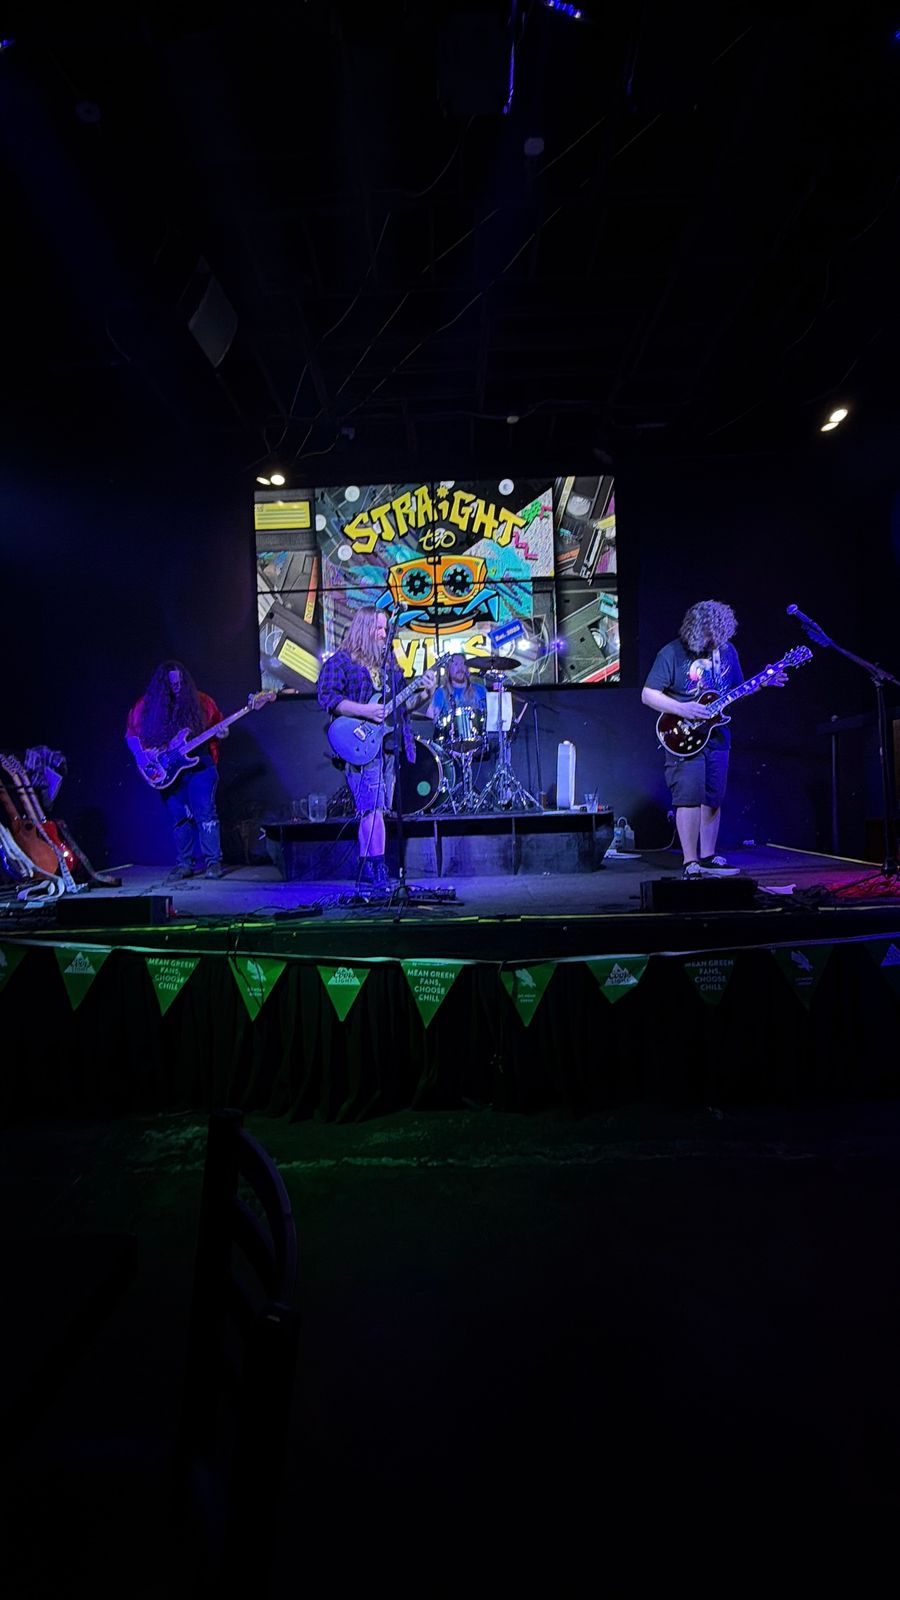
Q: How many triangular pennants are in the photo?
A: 11